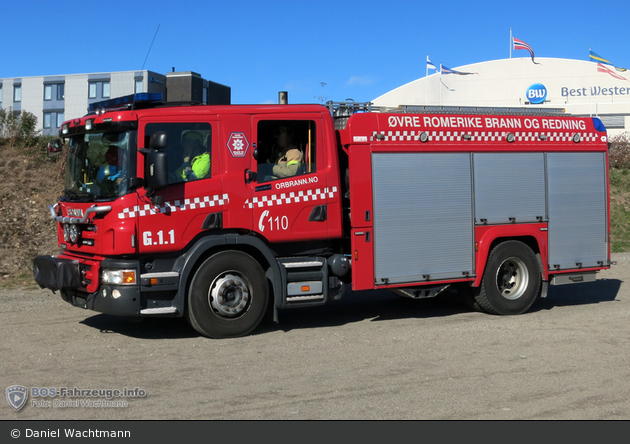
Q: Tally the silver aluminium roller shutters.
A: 3